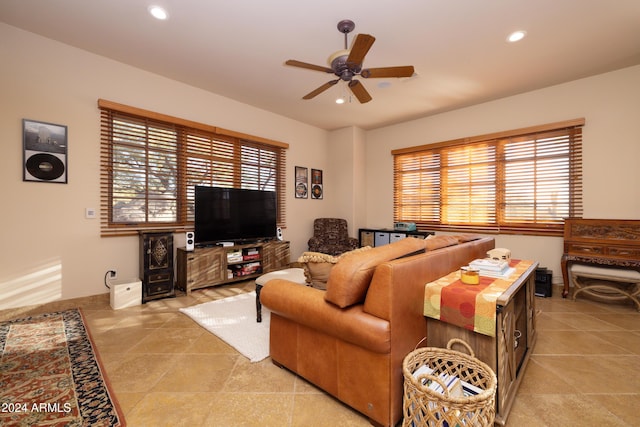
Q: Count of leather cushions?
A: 3